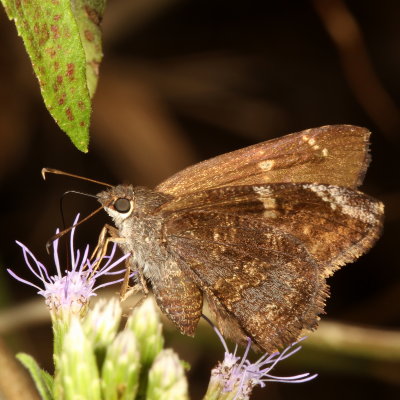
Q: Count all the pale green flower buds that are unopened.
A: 5